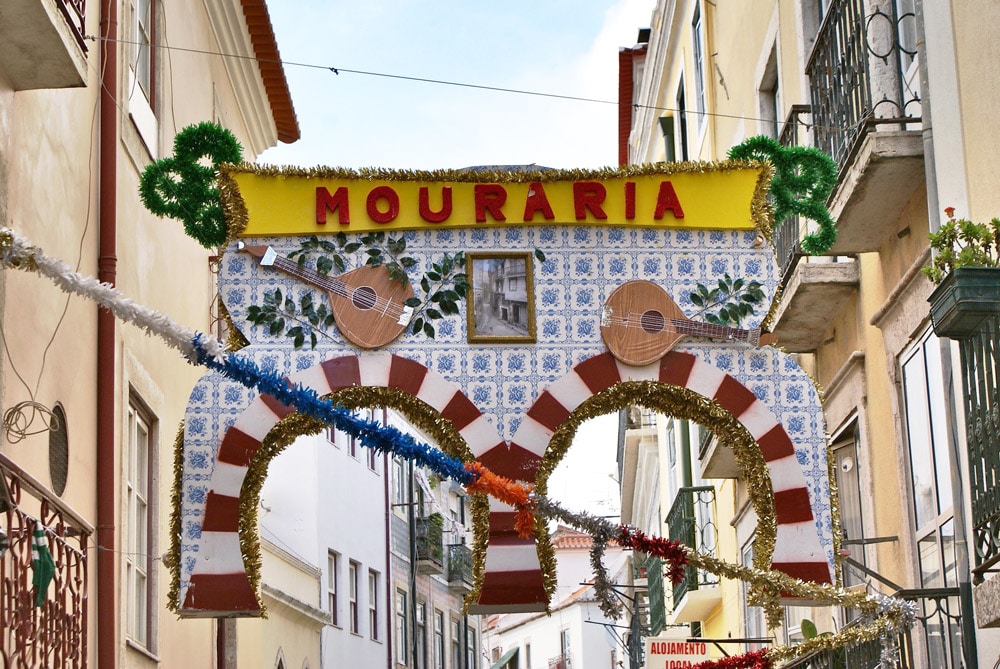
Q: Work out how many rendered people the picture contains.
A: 0